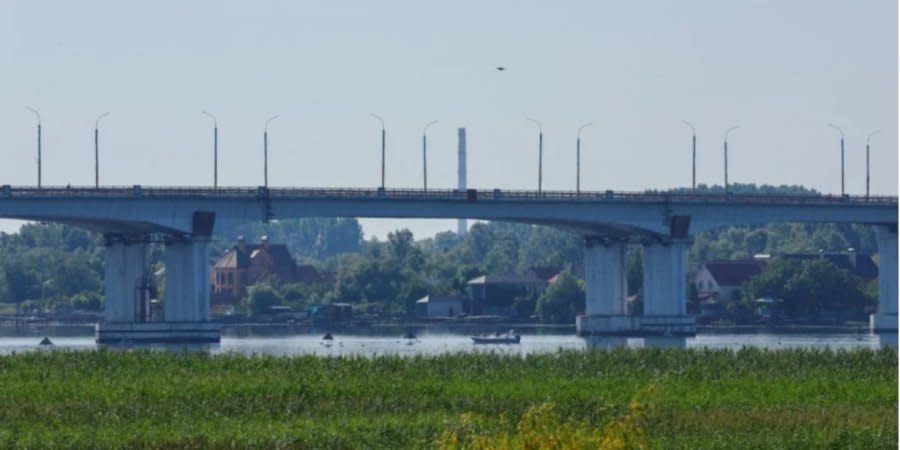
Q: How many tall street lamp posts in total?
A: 12